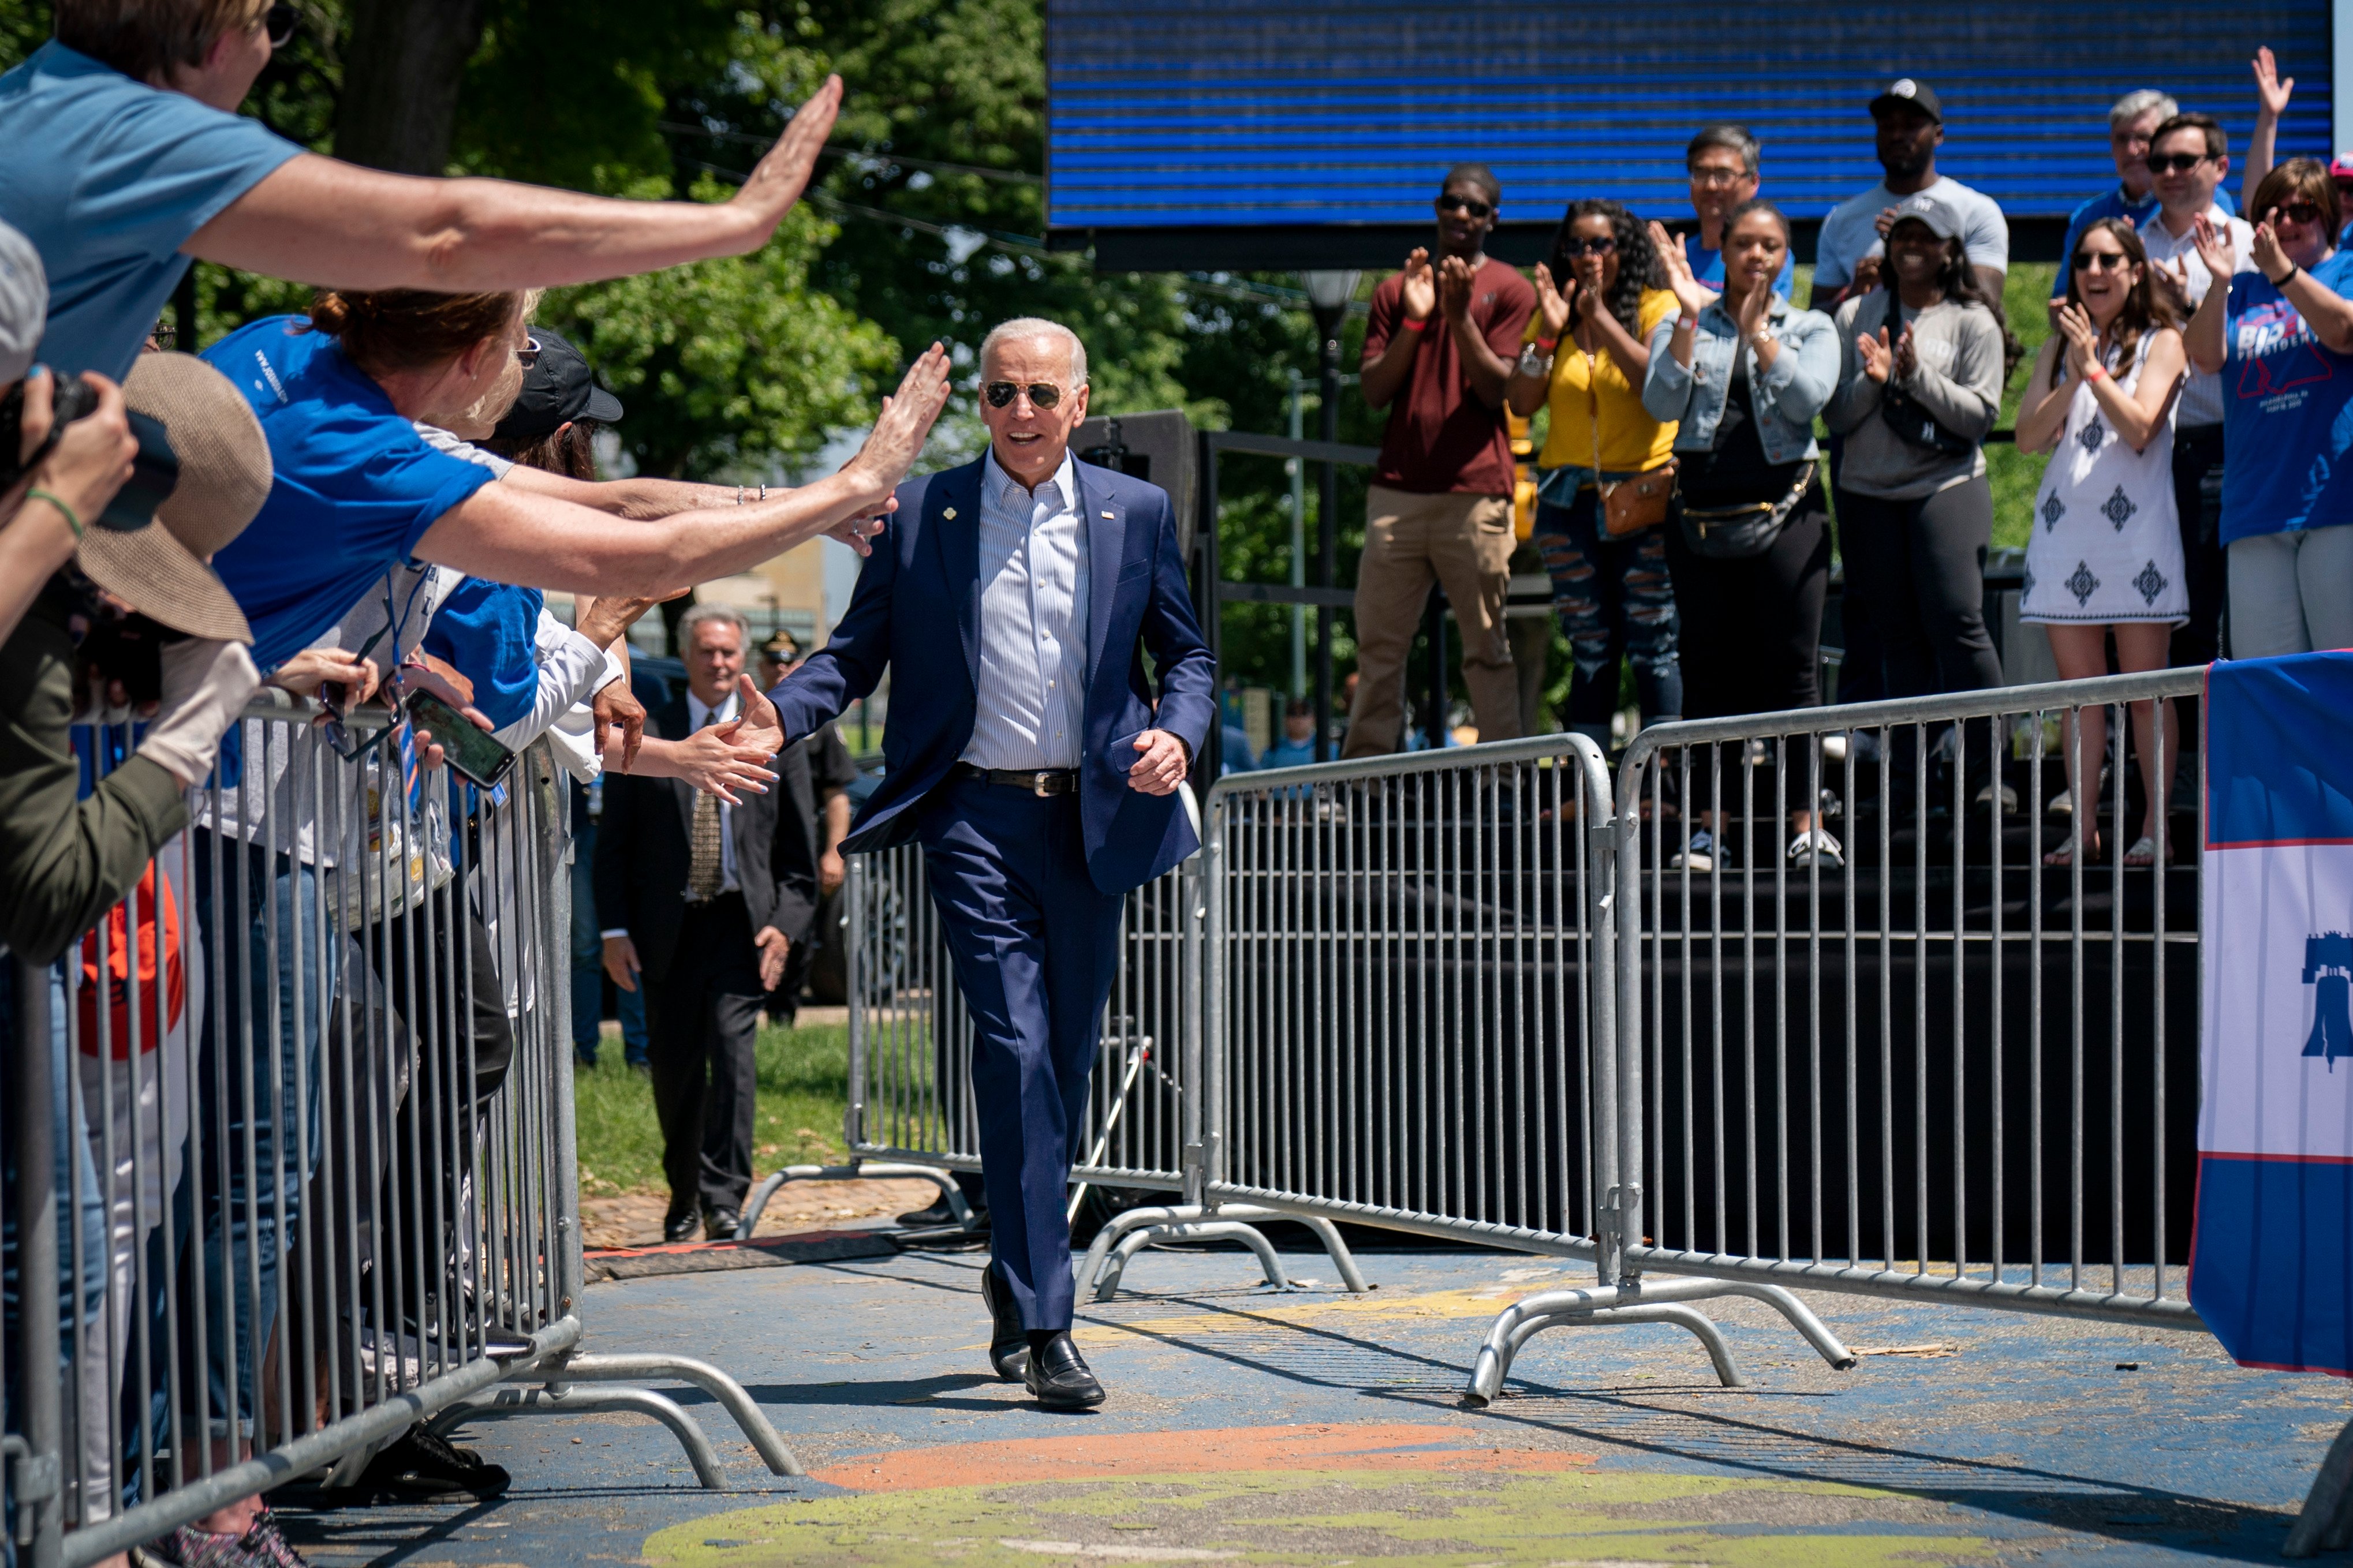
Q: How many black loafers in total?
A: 2